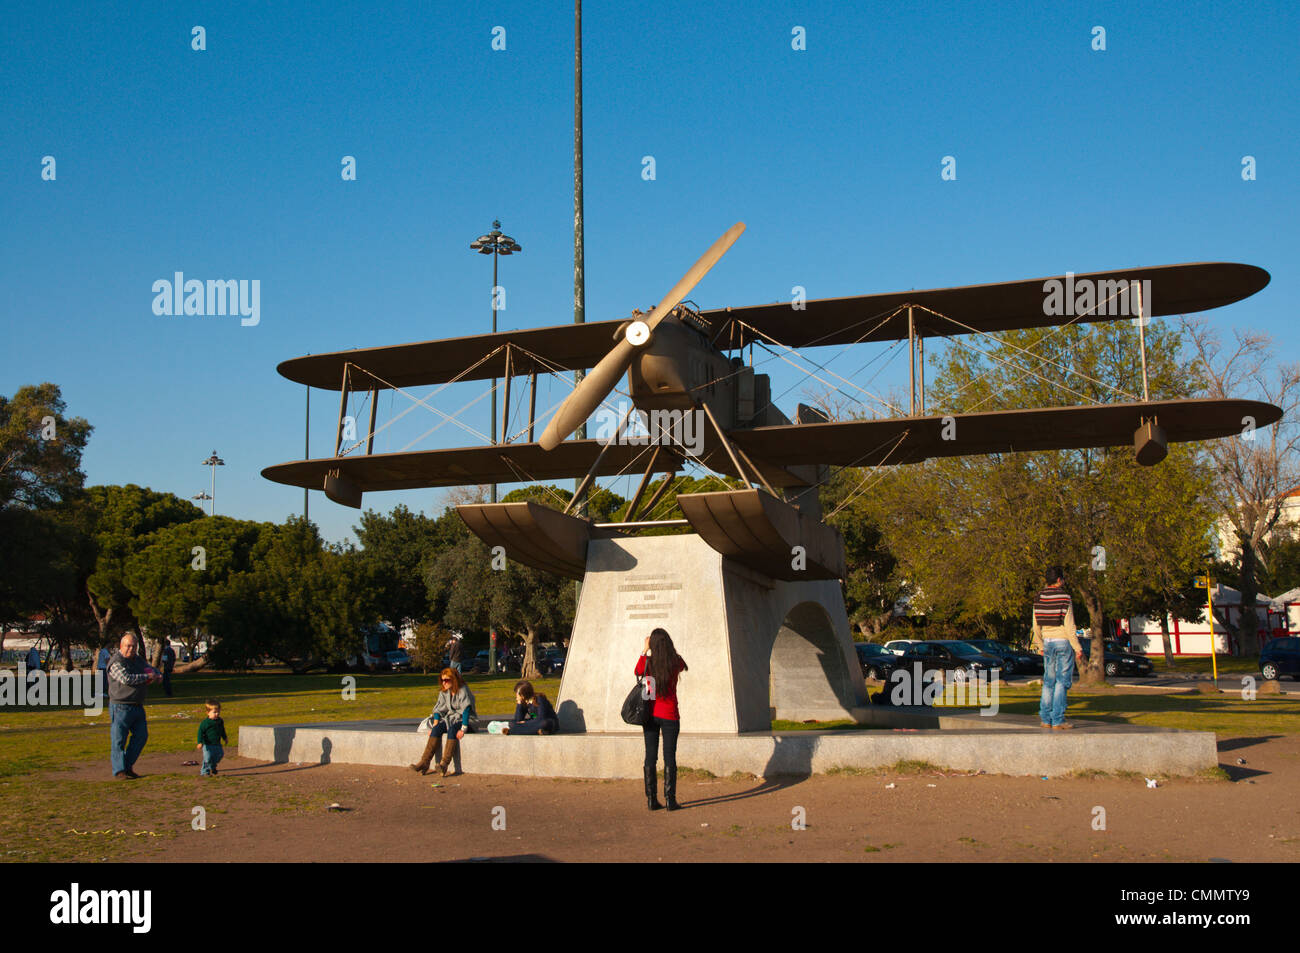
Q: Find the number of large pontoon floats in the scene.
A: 2